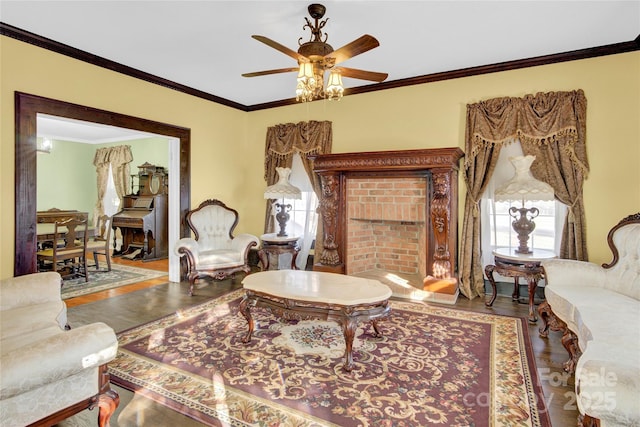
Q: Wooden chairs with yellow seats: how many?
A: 2